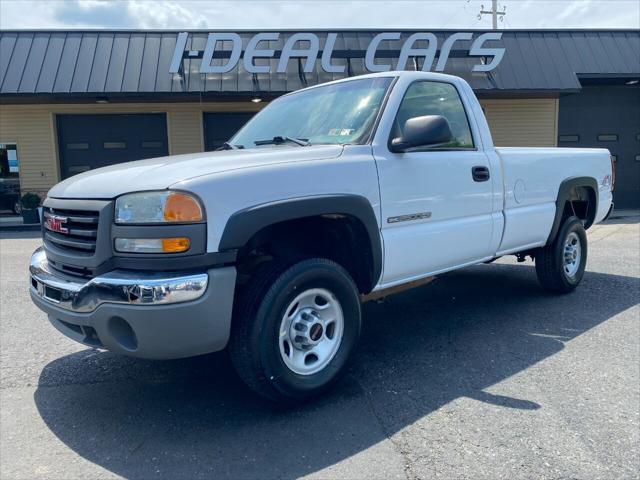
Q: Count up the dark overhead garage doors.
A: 3